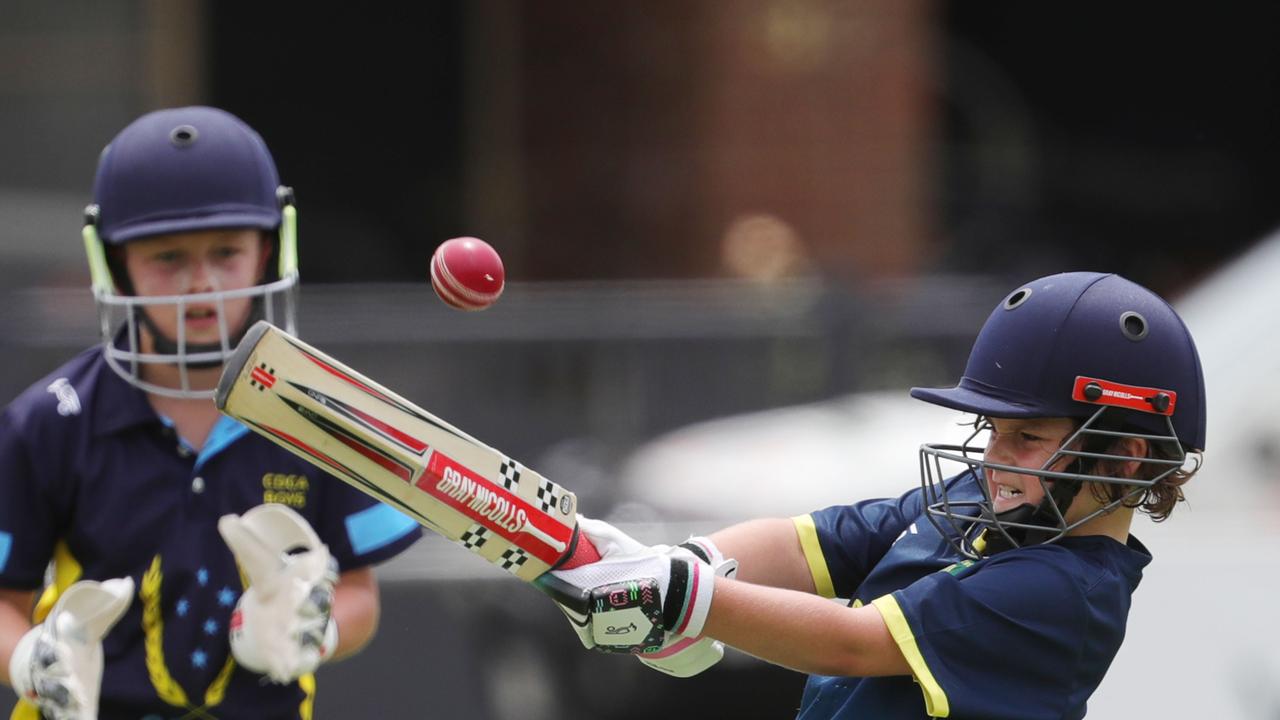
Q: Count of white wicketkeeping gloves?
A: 2